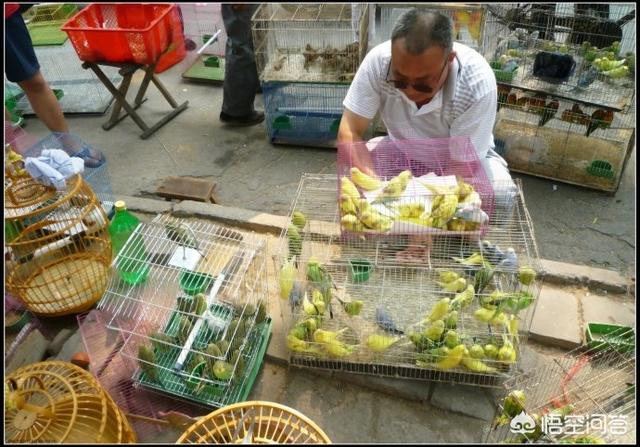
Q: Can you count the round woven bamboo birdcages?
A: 3